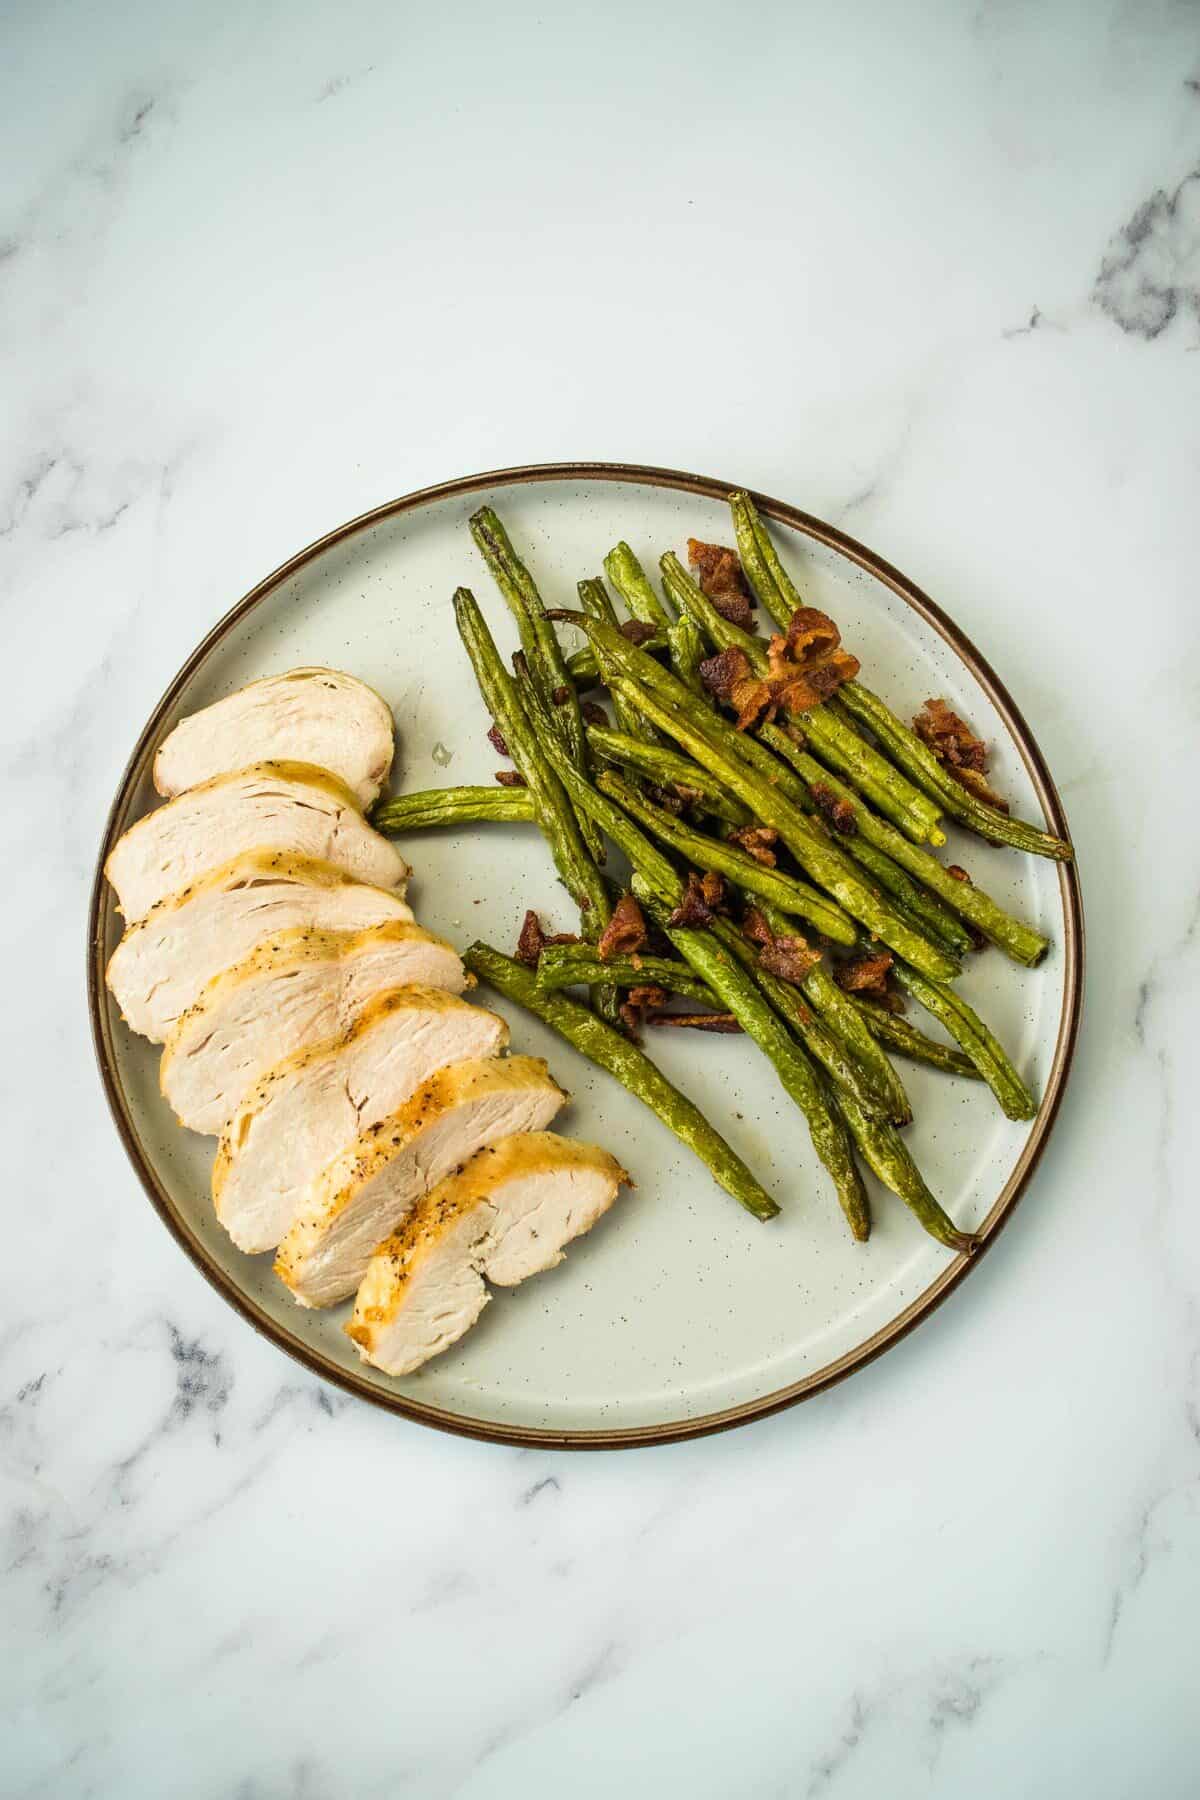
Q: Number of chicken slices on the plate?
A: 7